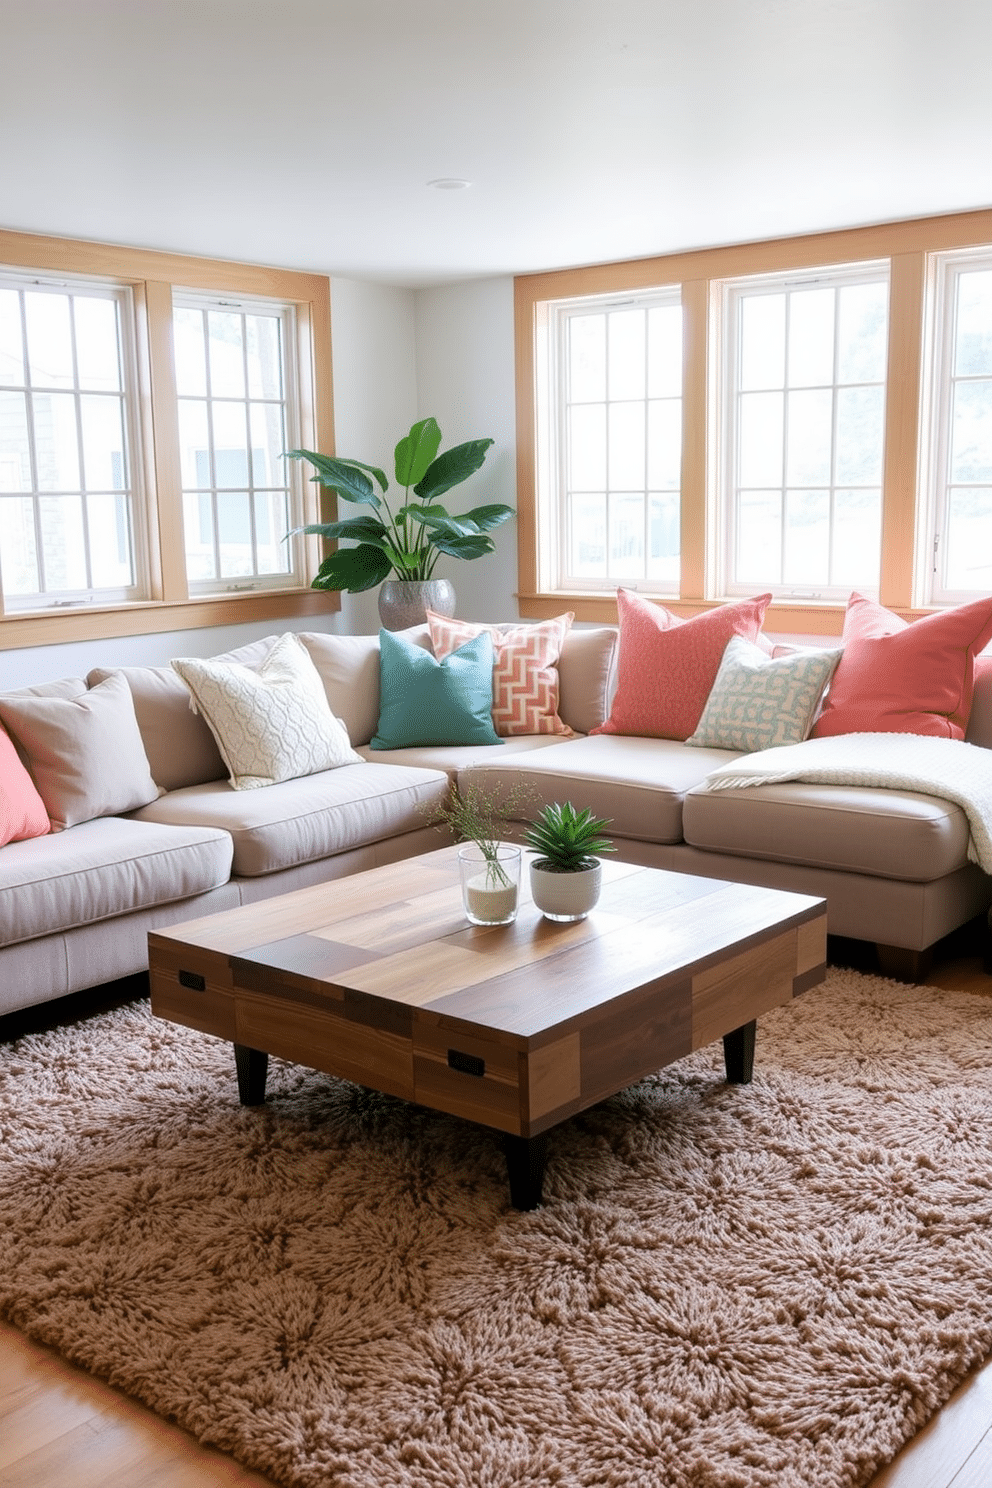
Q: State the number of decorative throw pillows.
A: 8